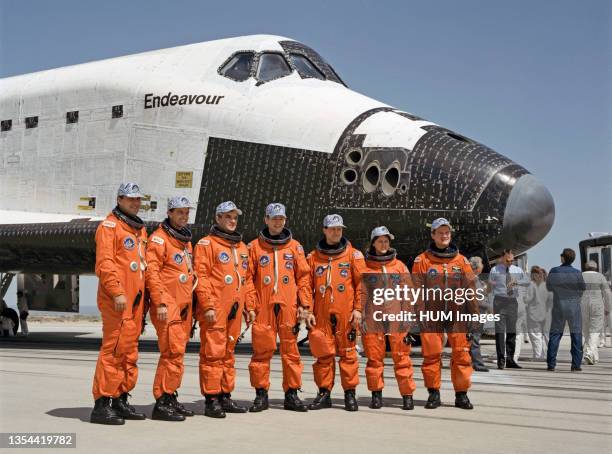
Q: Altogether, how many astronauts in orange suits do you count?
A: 7